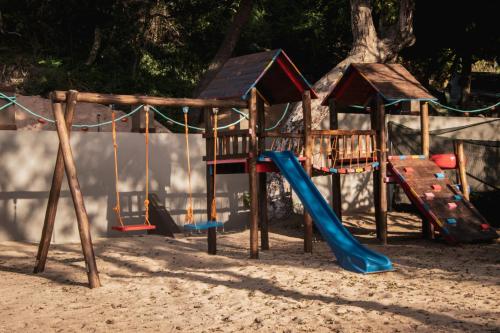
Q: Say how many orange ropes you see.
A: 4